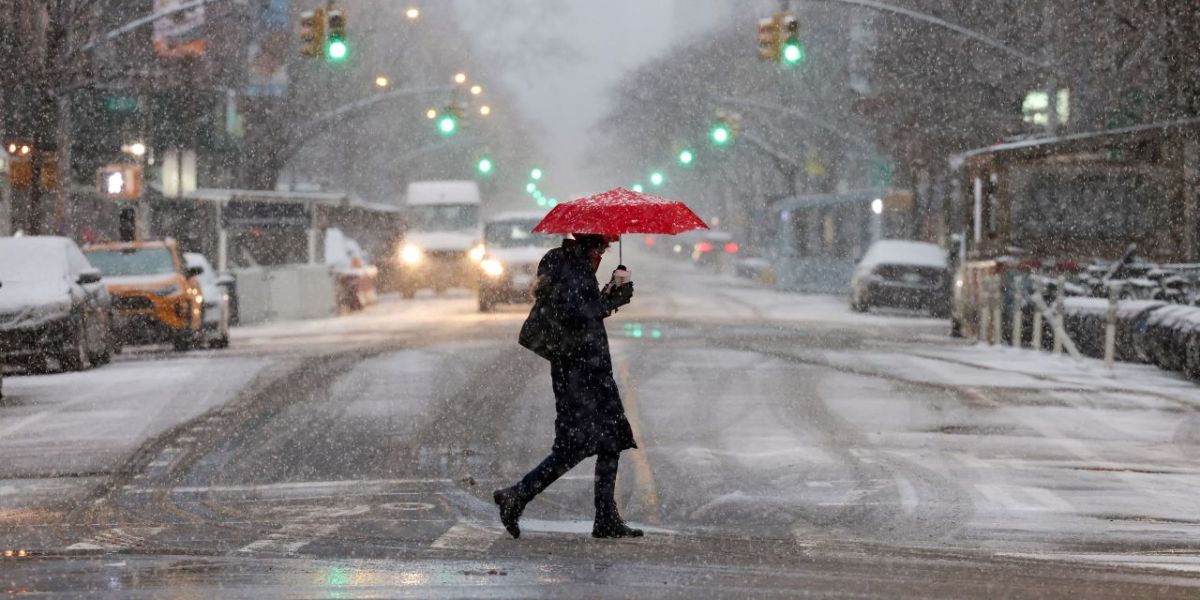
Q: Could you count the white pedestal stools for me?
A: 0